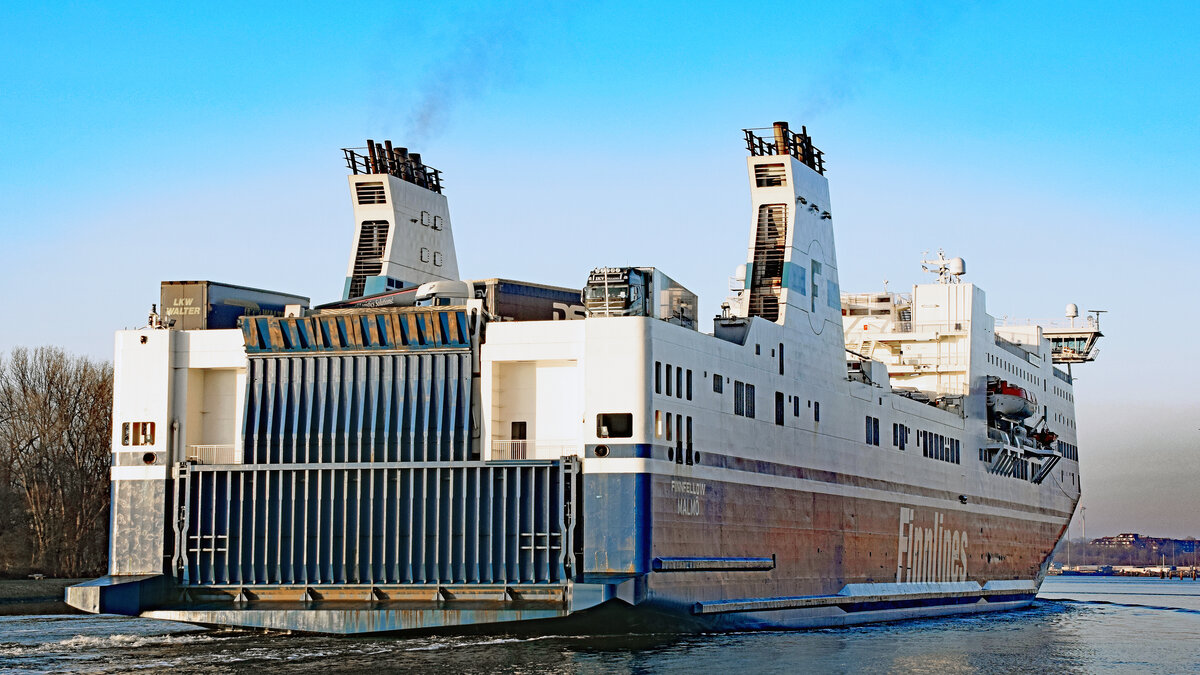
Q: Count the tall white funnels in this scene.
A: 2